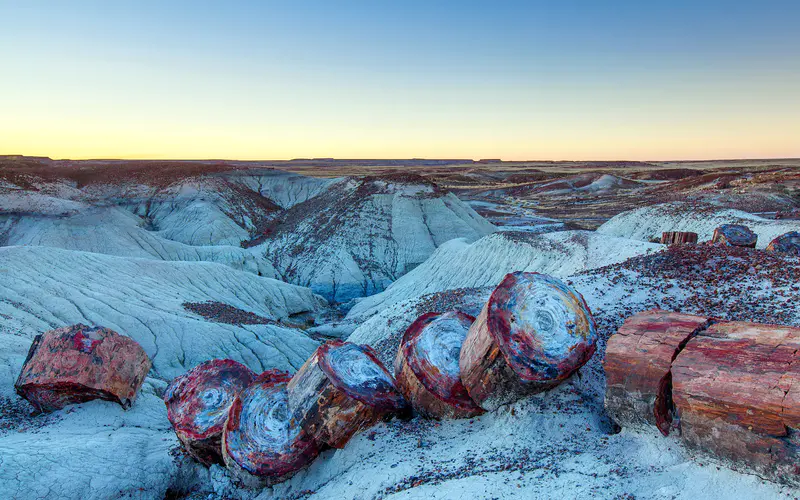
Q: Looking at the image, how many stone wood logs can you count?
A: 11